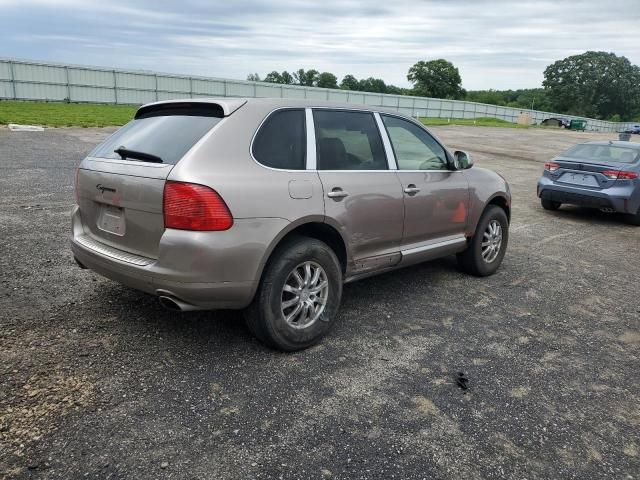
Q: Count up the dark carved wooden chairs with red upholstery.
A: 0